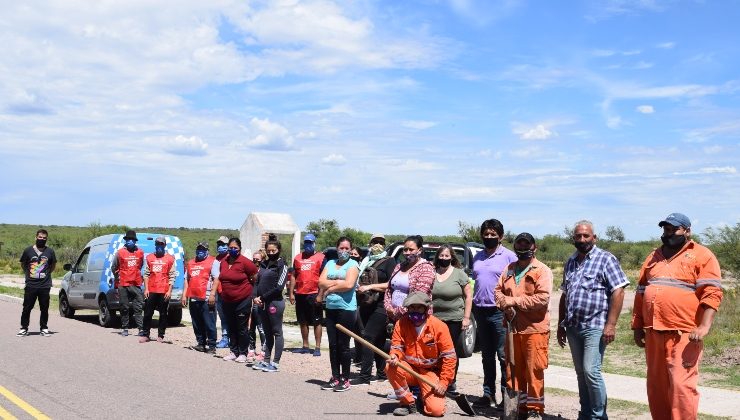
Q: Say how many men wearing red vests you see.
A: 4